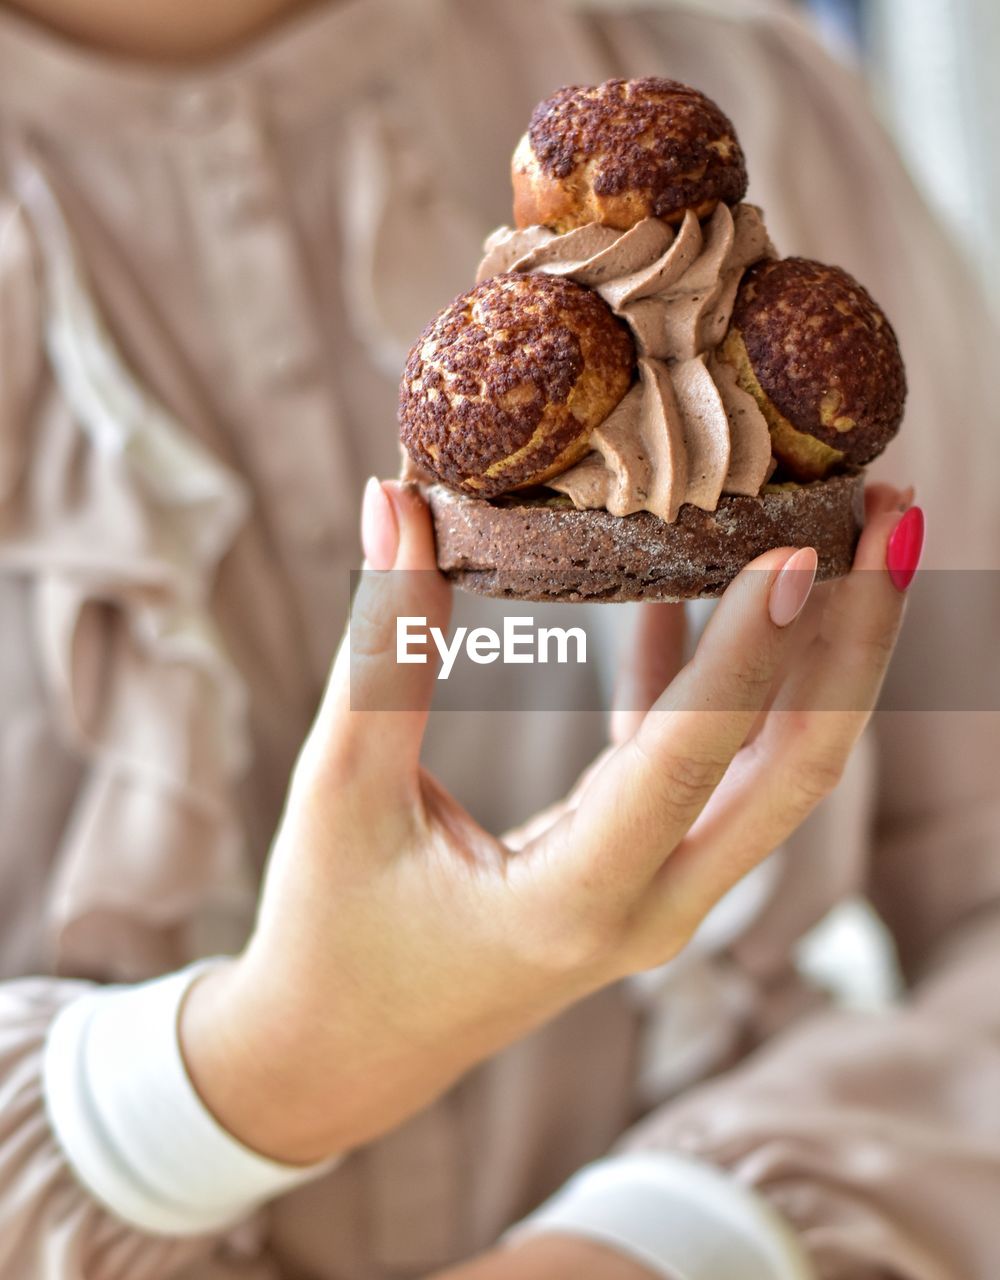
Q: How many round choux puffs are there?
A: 3